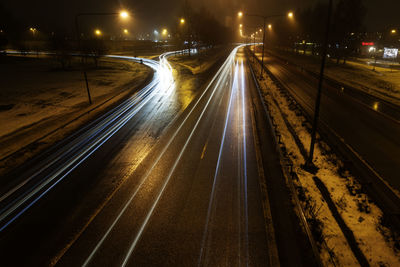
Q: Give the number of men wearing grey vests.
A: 0